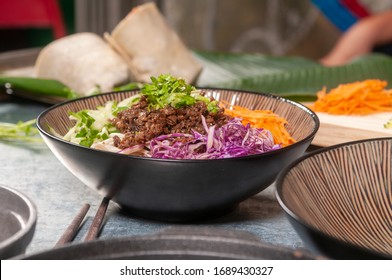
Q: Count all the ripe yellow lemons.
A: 0